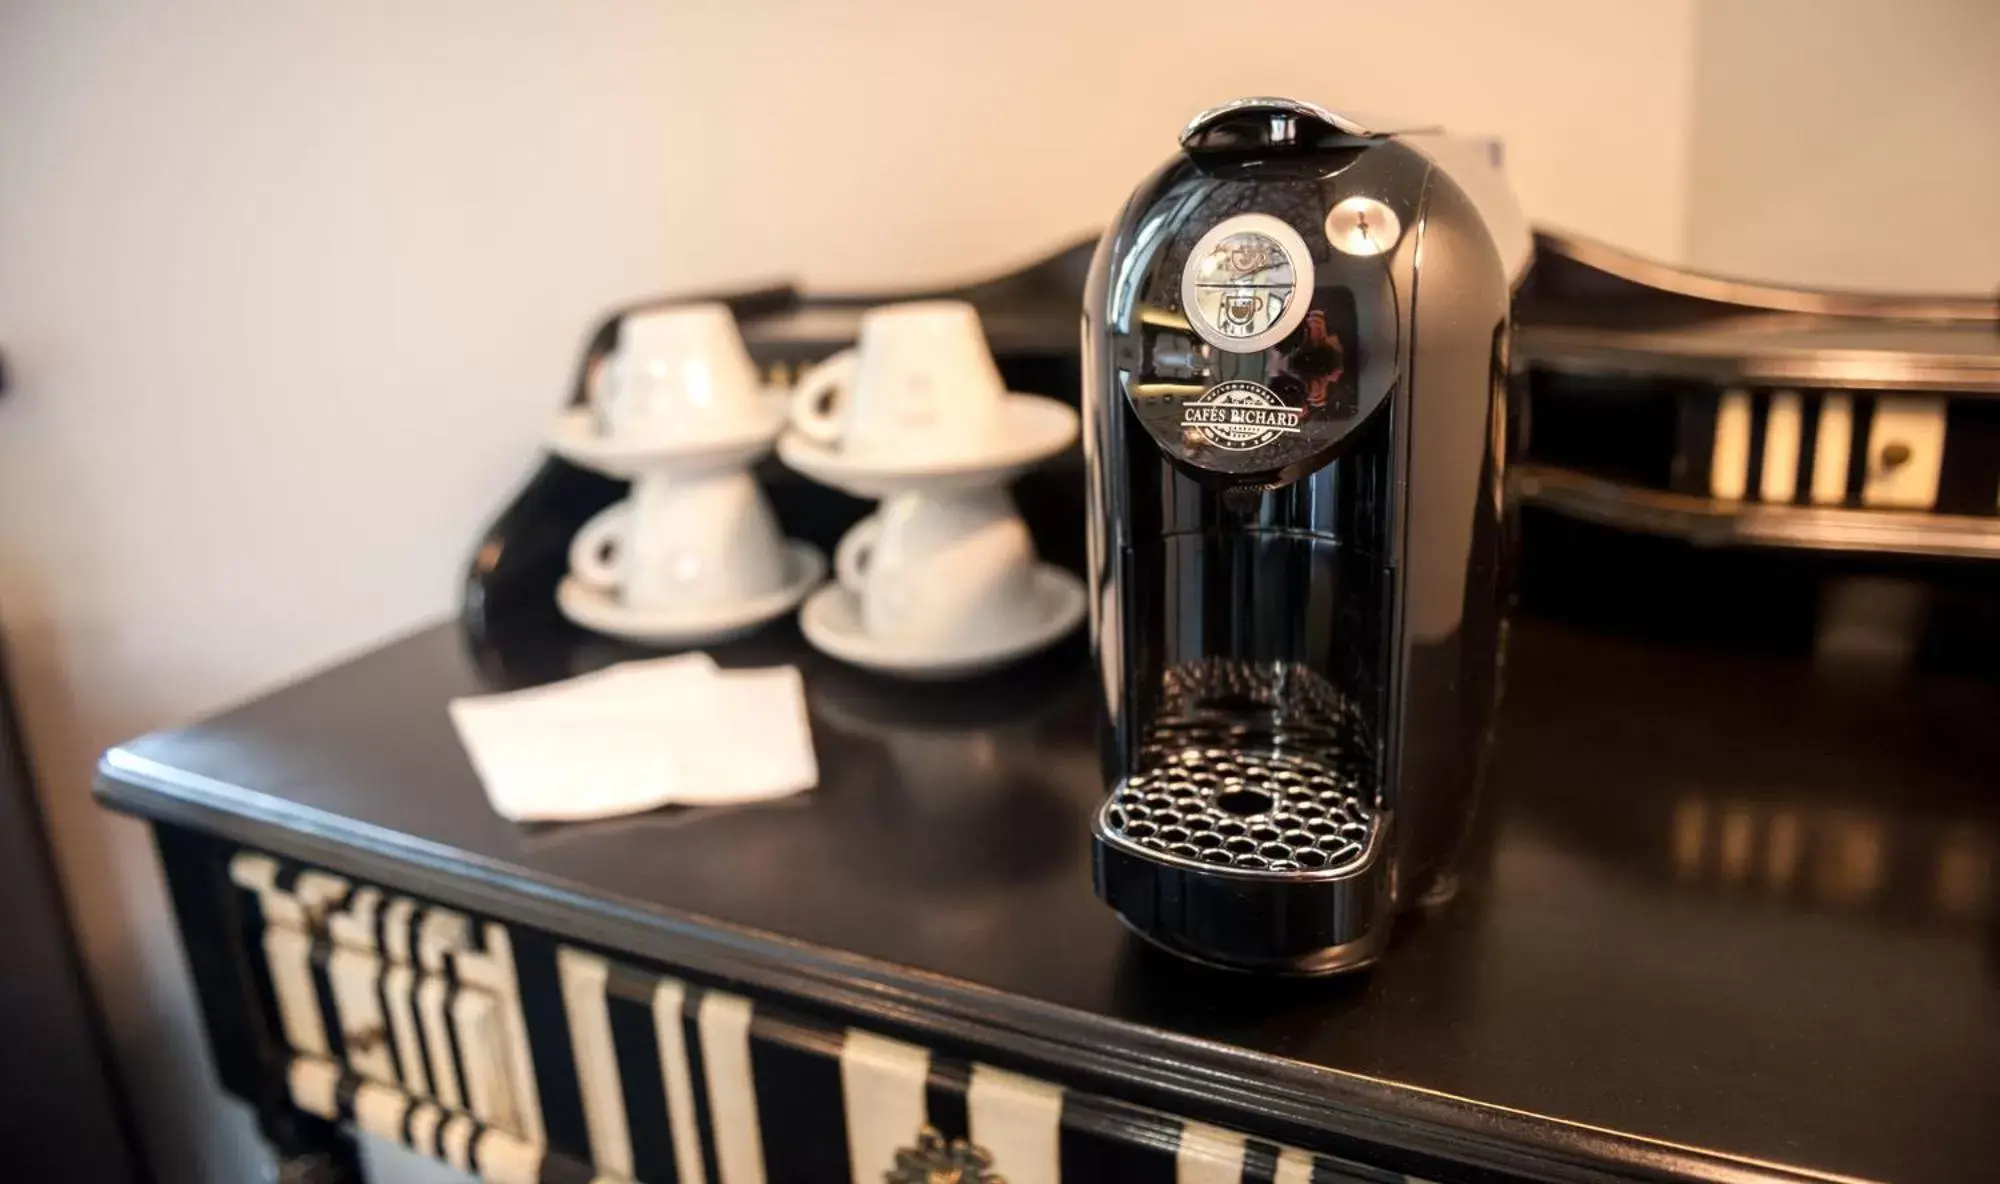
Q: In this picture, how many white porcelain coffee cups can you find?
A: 4